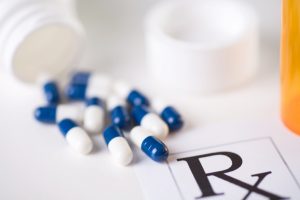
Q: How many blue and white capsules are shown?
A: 12